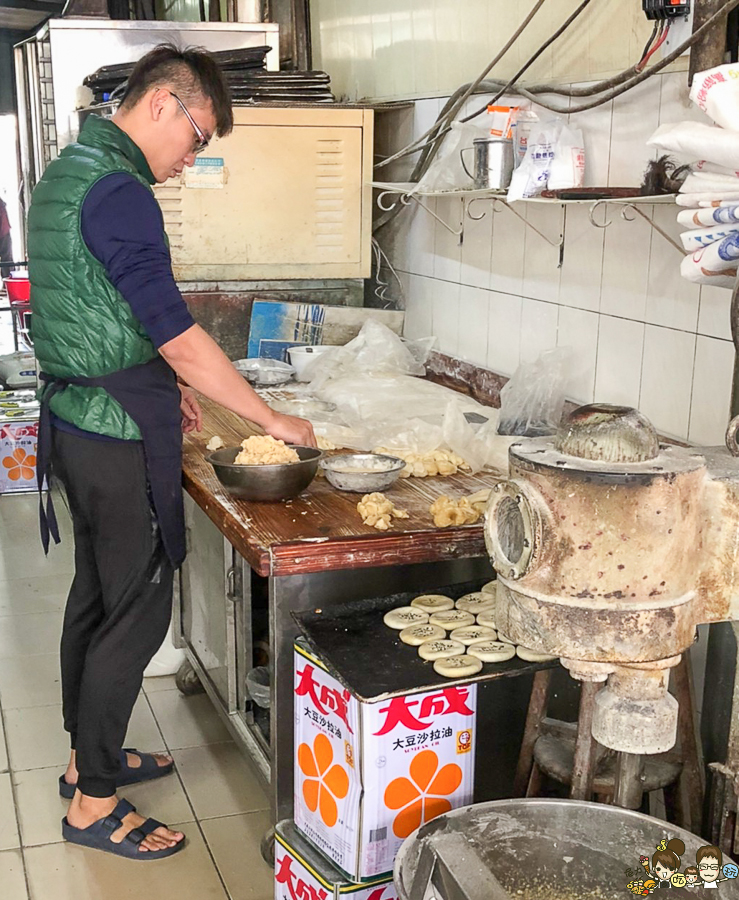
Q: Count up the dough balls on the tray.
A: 13